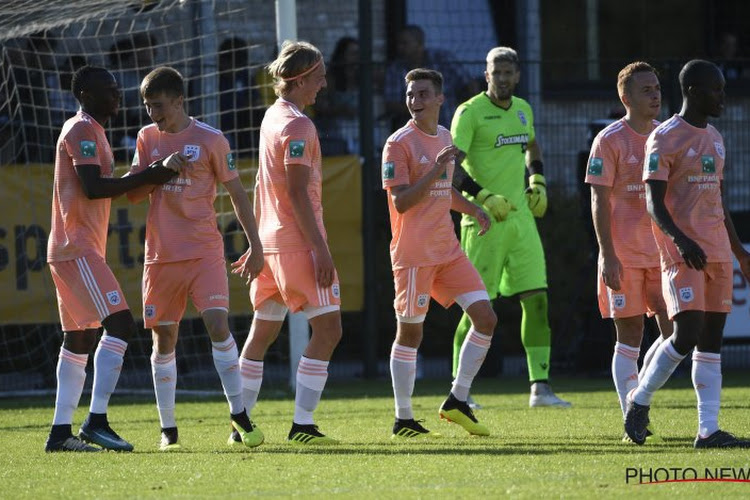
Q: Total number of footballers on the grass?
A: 7